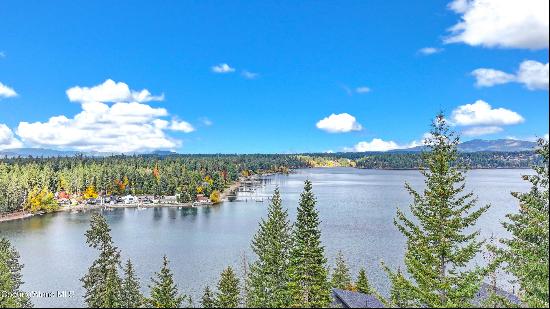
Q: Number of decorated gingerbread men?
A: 0